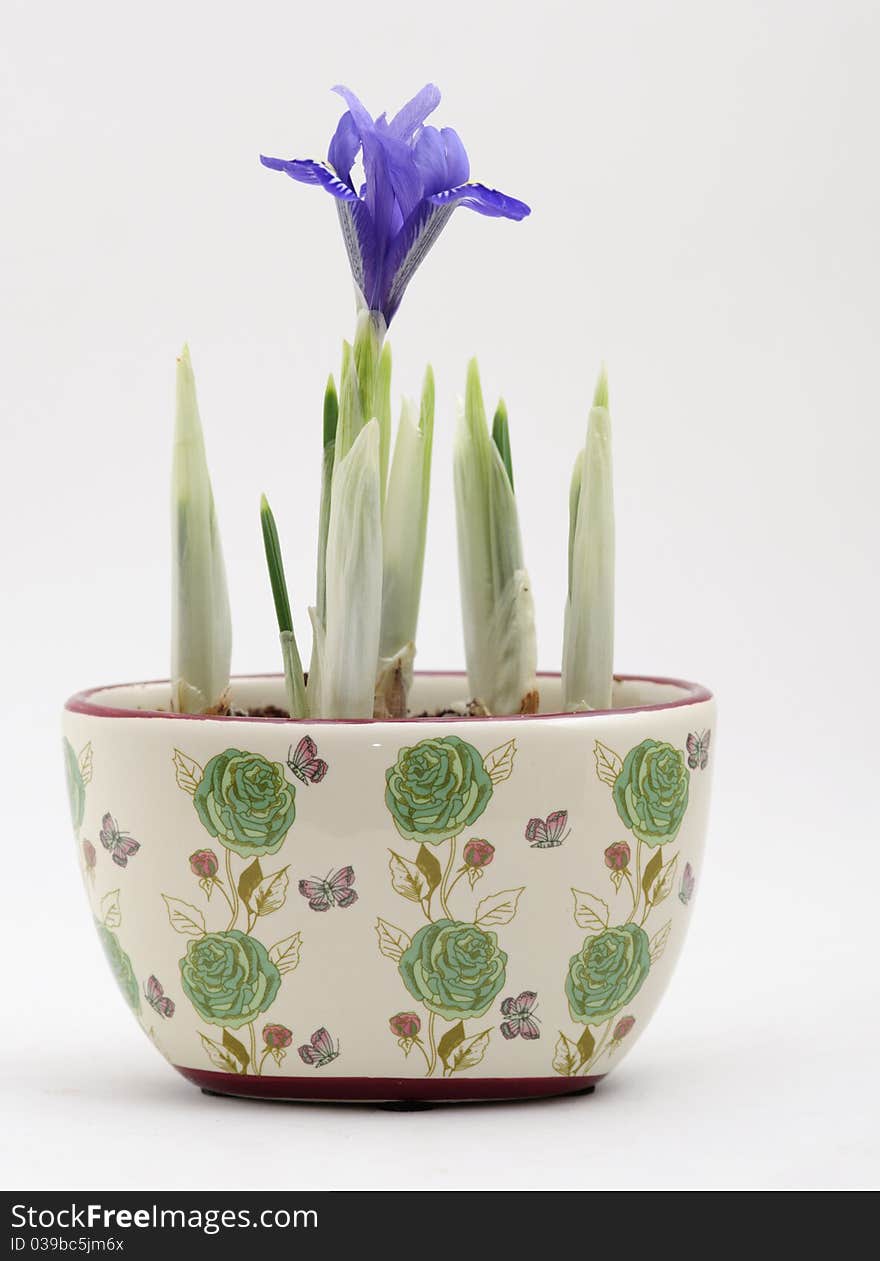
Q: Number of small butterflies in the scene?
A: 9